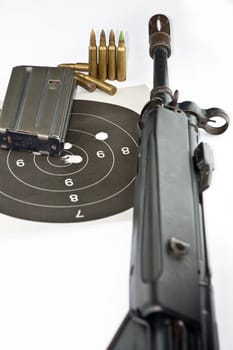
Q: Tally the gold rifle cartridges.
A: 7